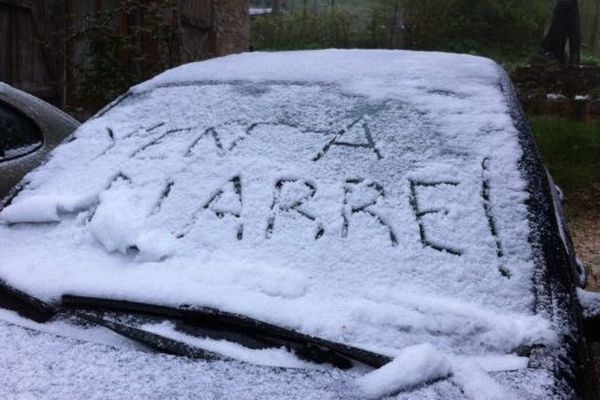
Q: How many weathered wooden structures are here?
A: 1